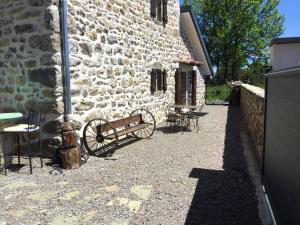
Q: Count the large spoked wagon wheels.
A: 2